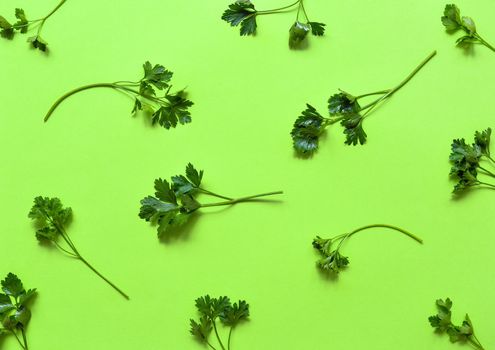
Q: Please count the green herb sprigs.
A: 12